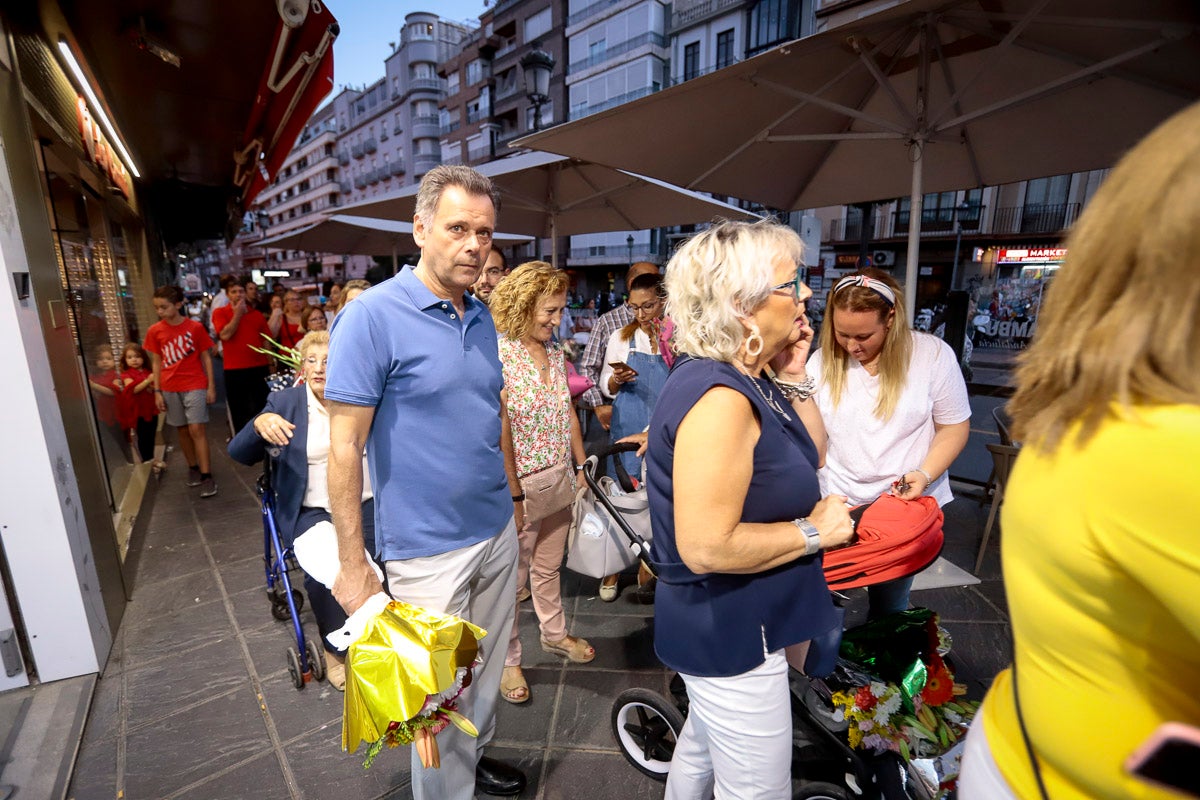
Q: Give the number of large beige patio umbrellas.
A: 3